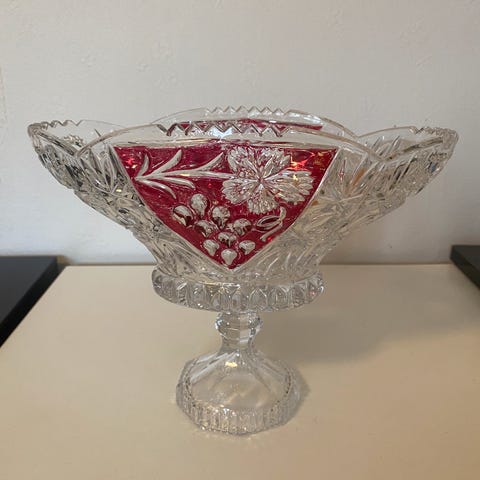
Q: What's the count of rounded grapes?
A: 9